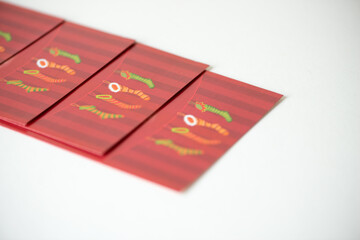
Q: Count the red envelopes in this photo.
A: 4